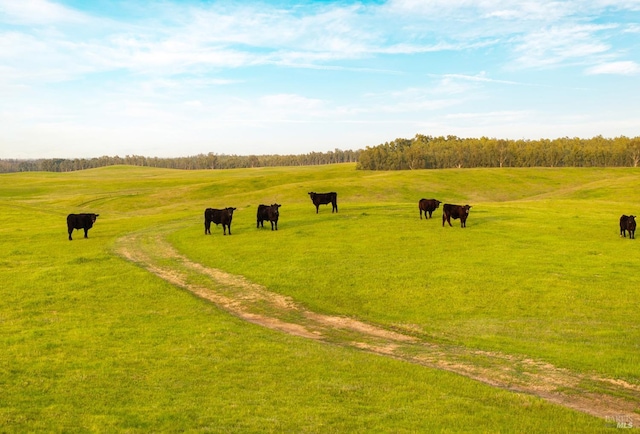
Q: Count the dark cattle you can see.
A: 7